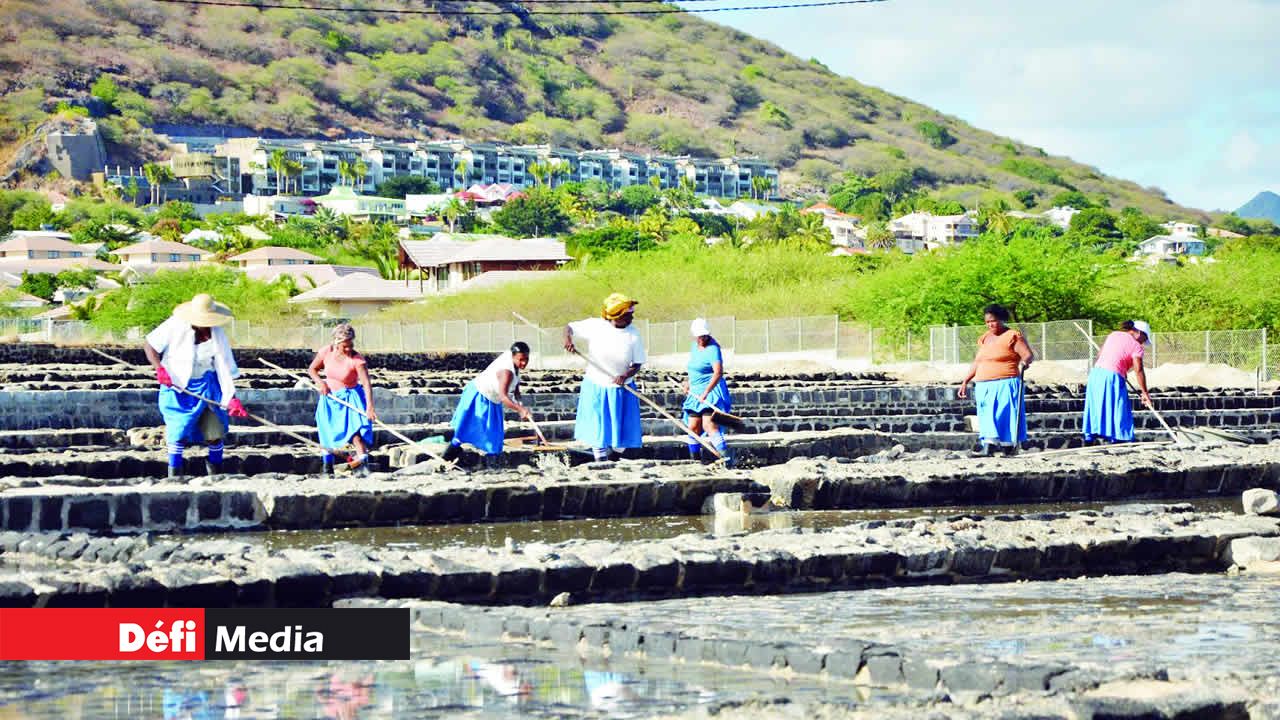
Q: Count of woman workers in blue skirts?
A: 7